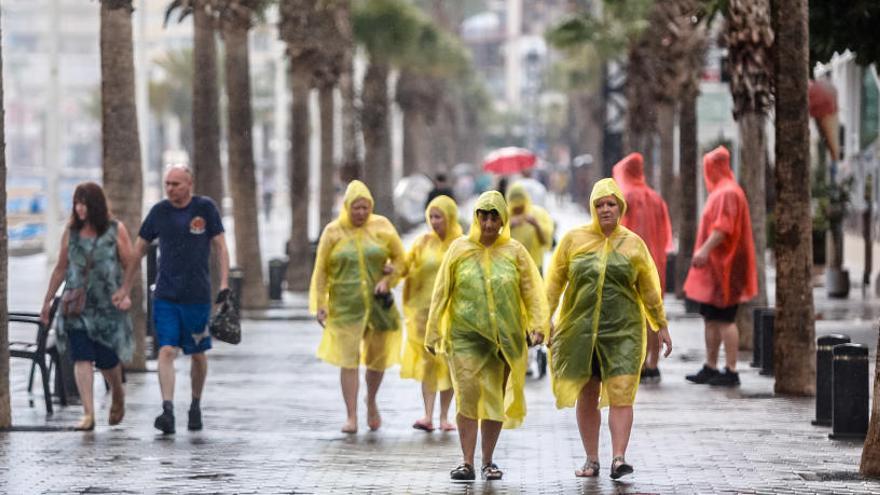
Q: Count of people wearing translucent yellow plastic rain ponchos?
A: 5